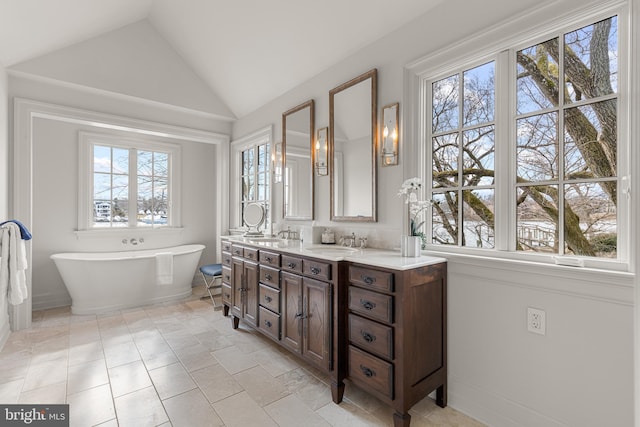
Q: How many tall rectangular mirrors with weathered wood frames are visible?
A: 2